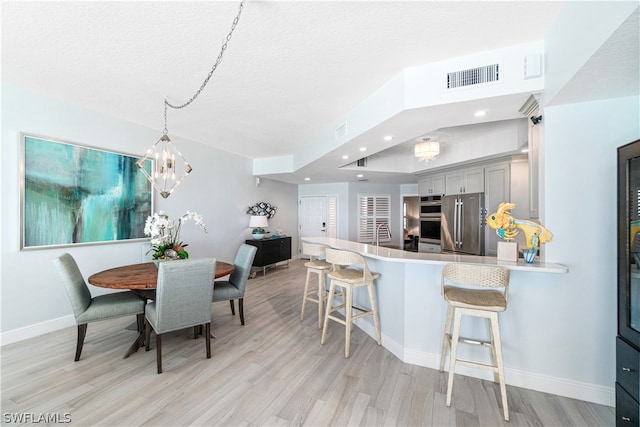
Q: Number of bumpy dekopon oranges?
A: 0